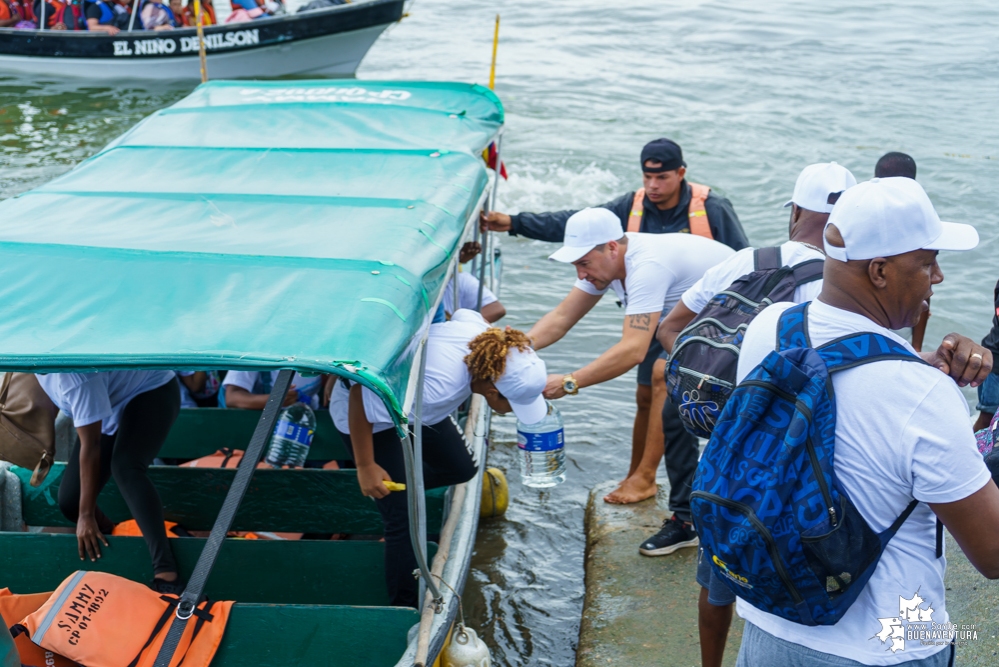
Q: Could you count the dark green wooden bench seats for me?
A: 4